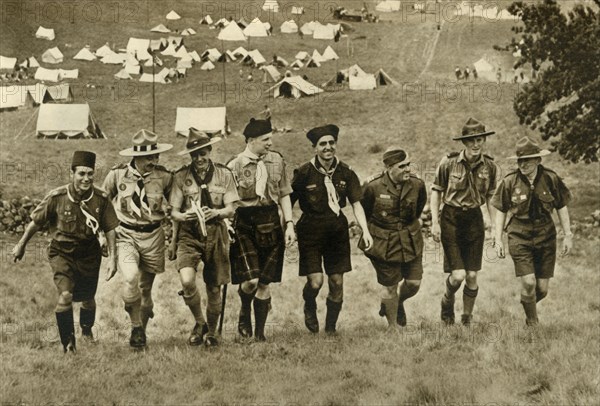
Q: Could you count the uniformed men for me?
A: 8